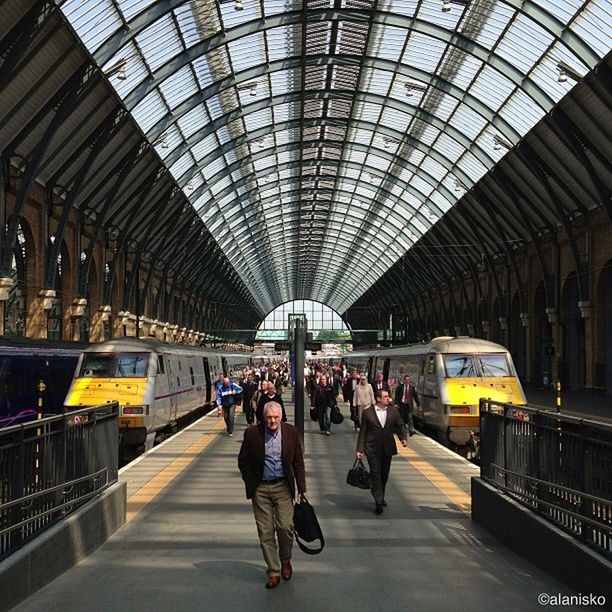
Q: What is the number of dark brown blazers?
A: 1